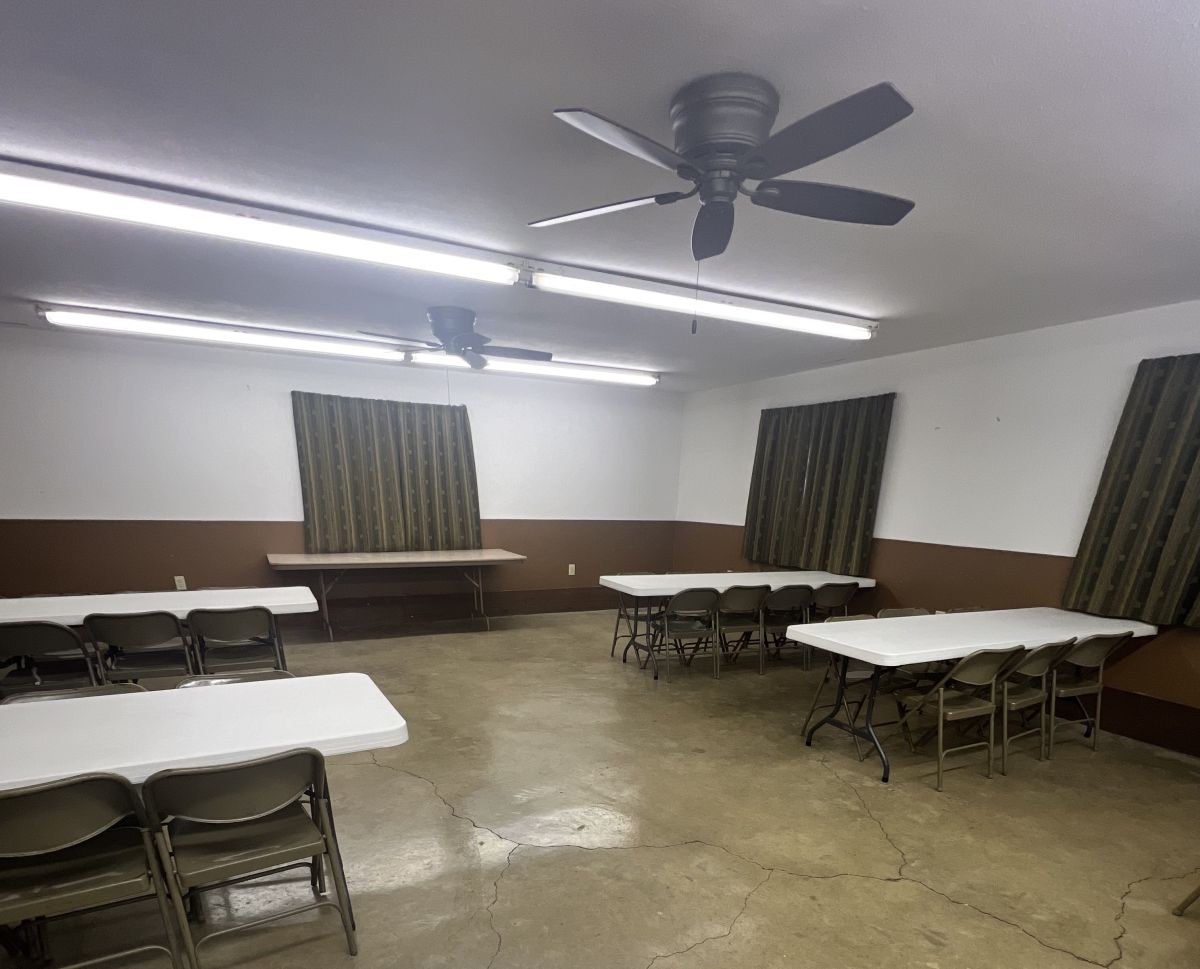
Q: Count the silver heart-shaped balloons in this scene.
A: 0